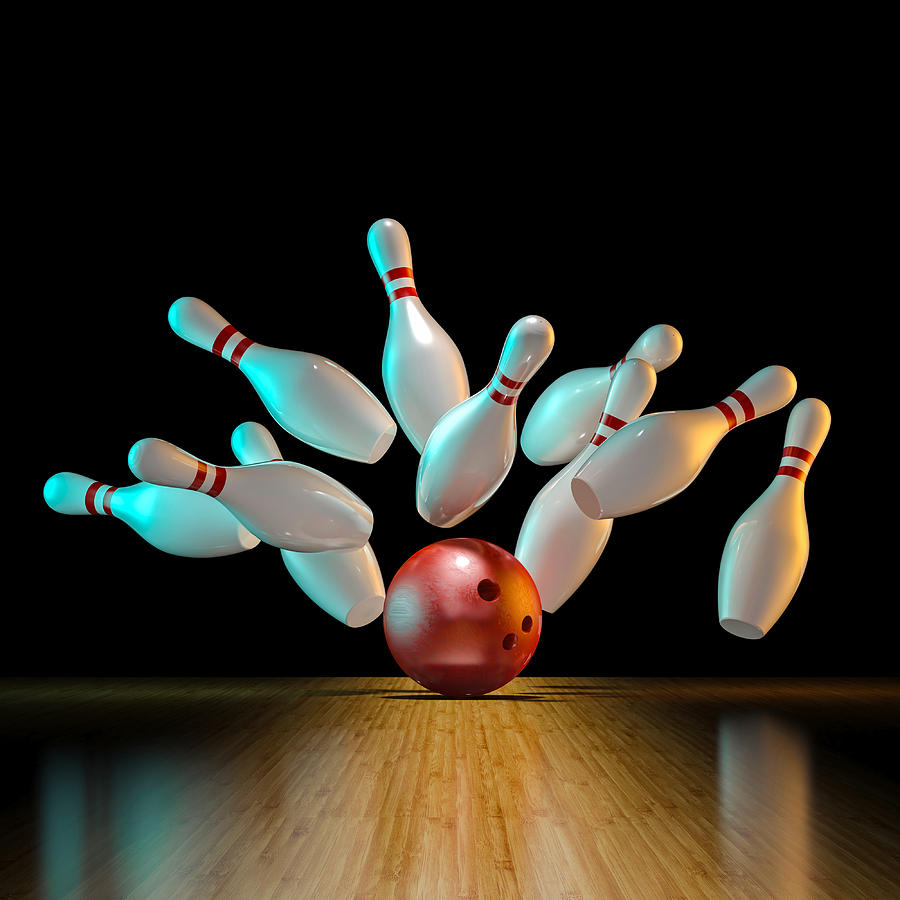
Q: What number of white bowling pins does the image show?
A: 10